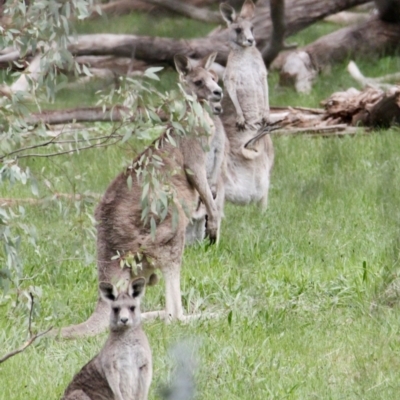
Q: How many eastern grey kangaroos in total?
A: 4